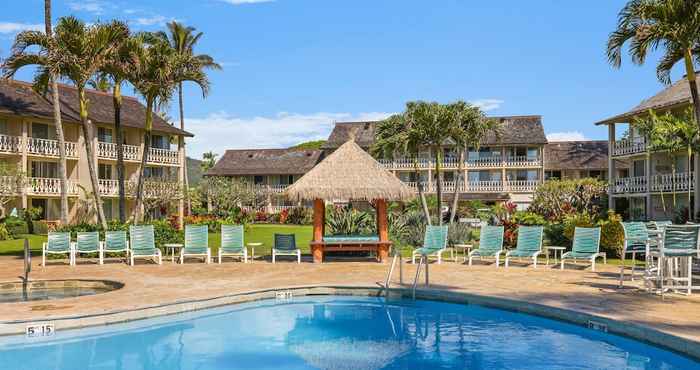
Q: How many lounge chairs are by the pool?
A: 11